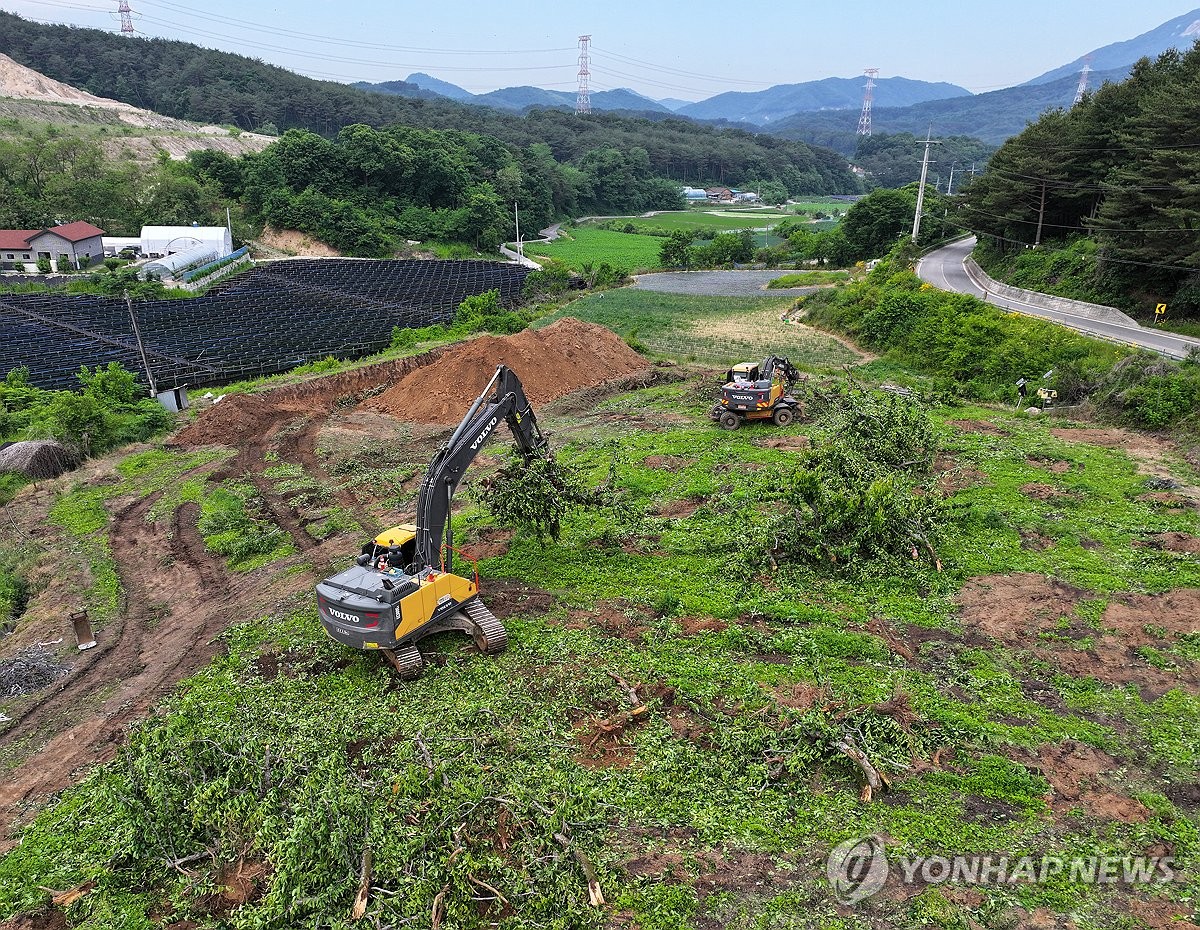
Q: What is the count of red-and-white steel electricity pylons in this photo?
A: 4